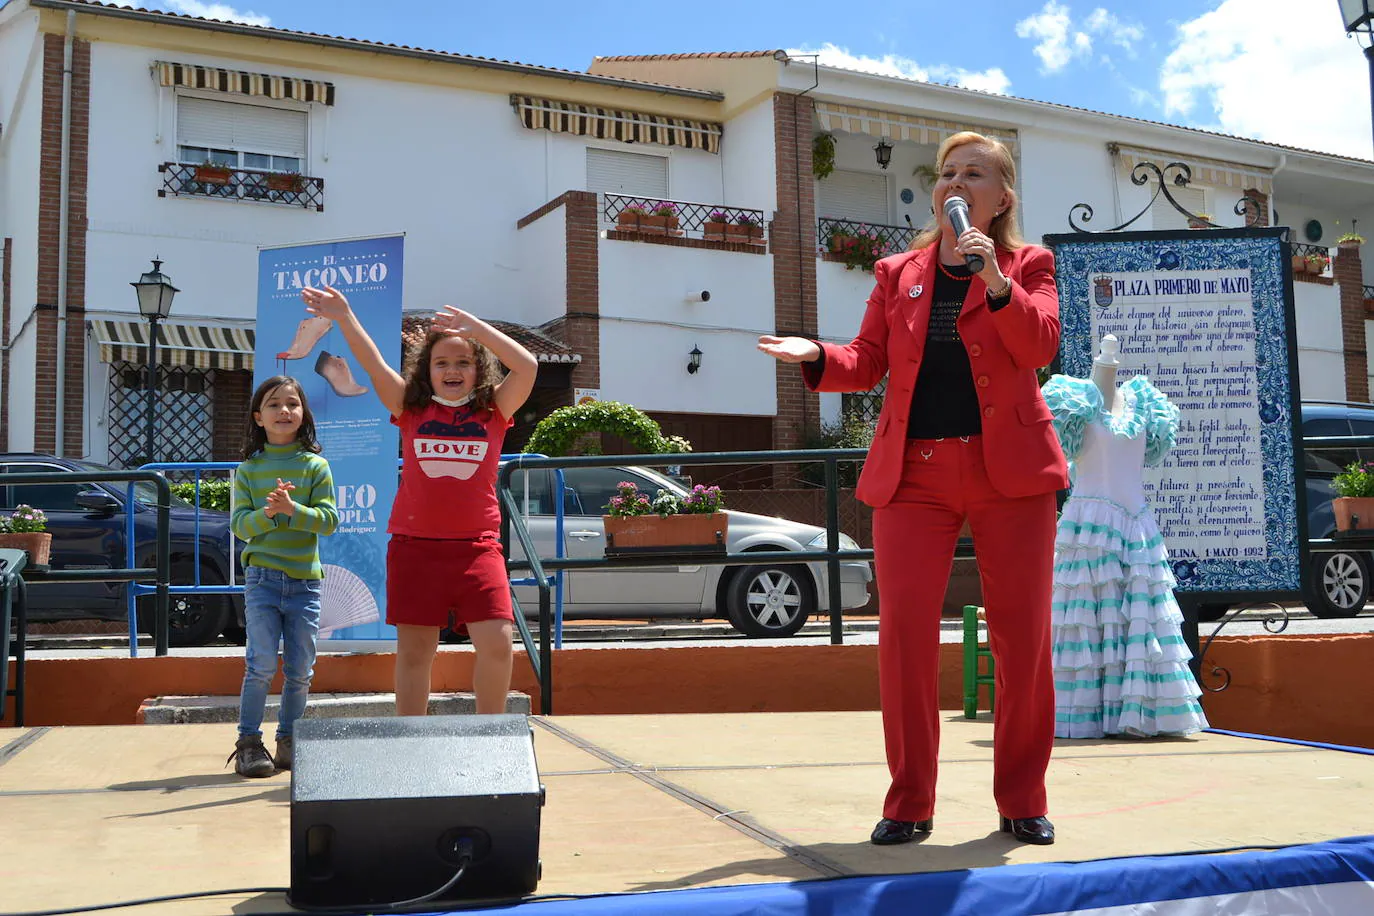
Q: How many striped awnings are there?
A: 5